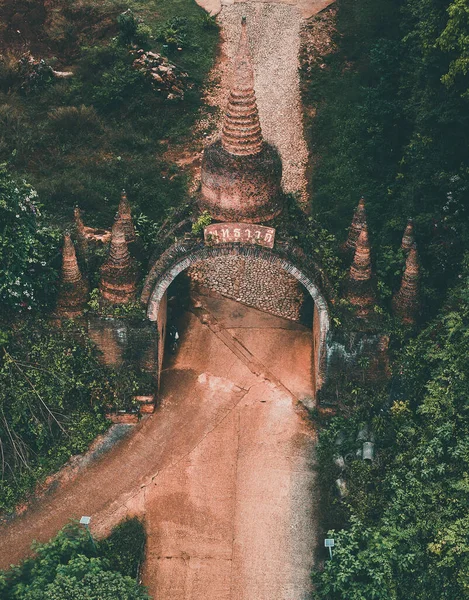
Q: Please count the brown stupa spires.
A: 9